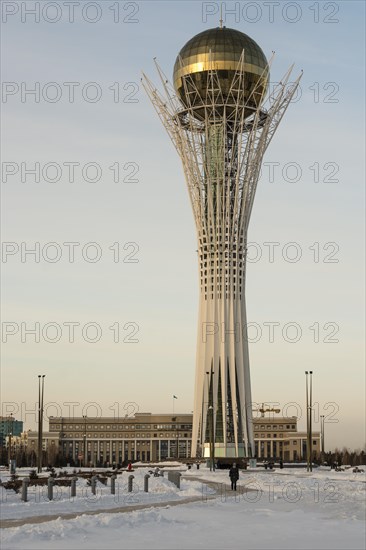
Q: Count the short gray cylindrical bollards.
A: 7